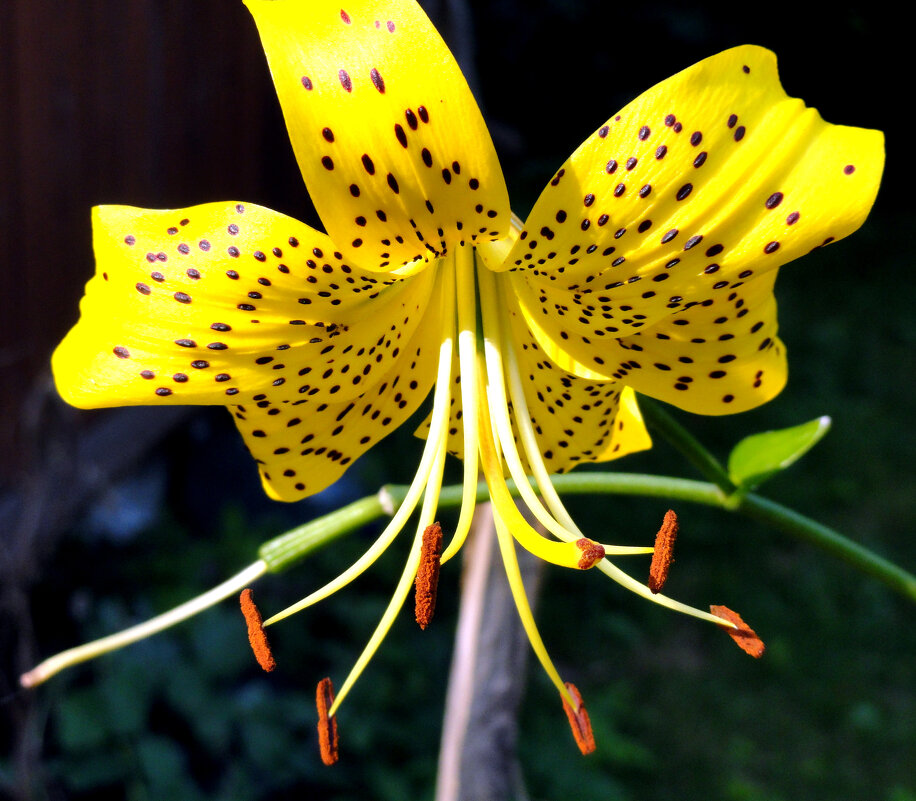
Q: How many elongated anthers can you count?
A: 6